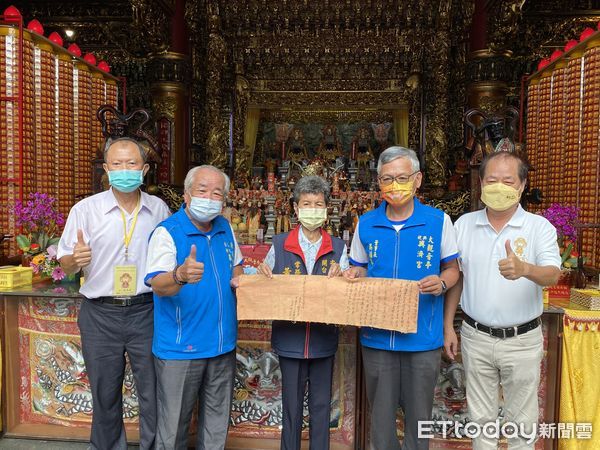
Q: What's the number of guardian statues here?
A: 2